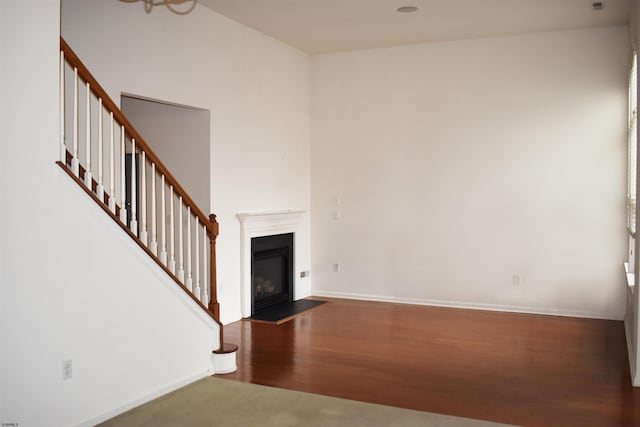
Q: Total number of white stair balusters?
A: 15